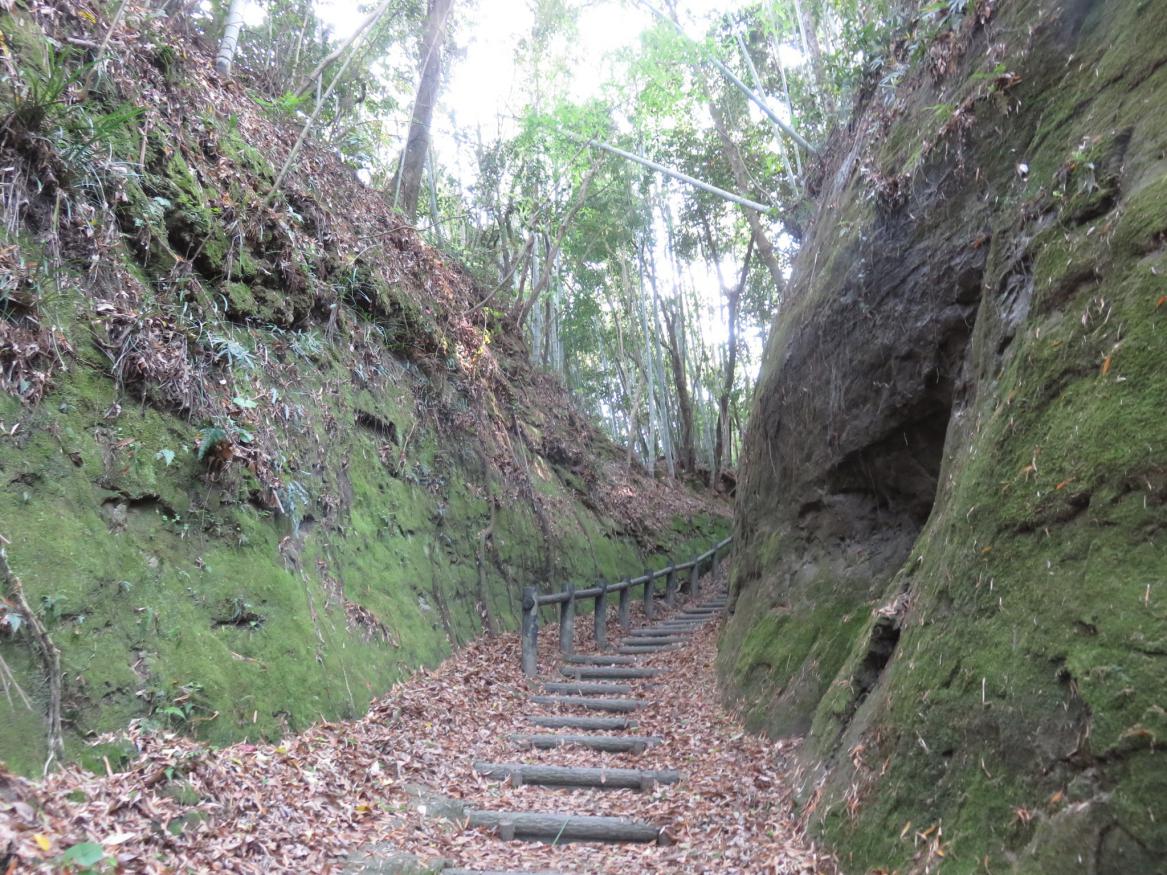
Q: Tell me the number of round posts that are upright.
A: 8